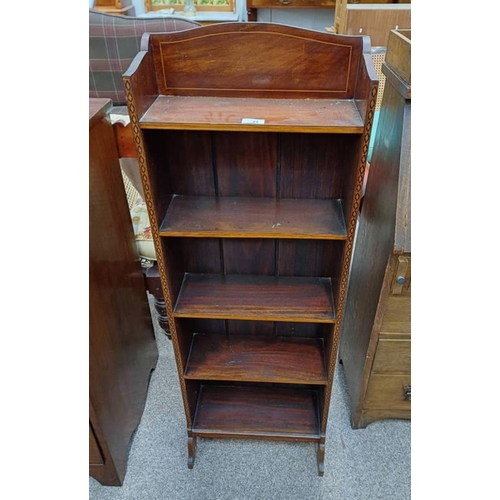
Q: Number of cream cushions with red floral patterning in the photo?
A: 1